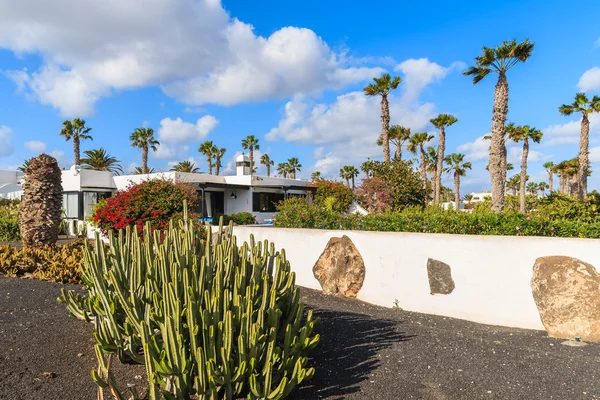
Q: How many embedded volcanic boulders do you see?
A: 3